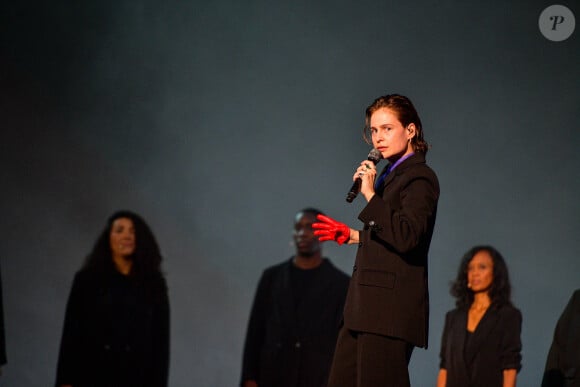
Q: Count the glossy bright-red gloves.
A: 1